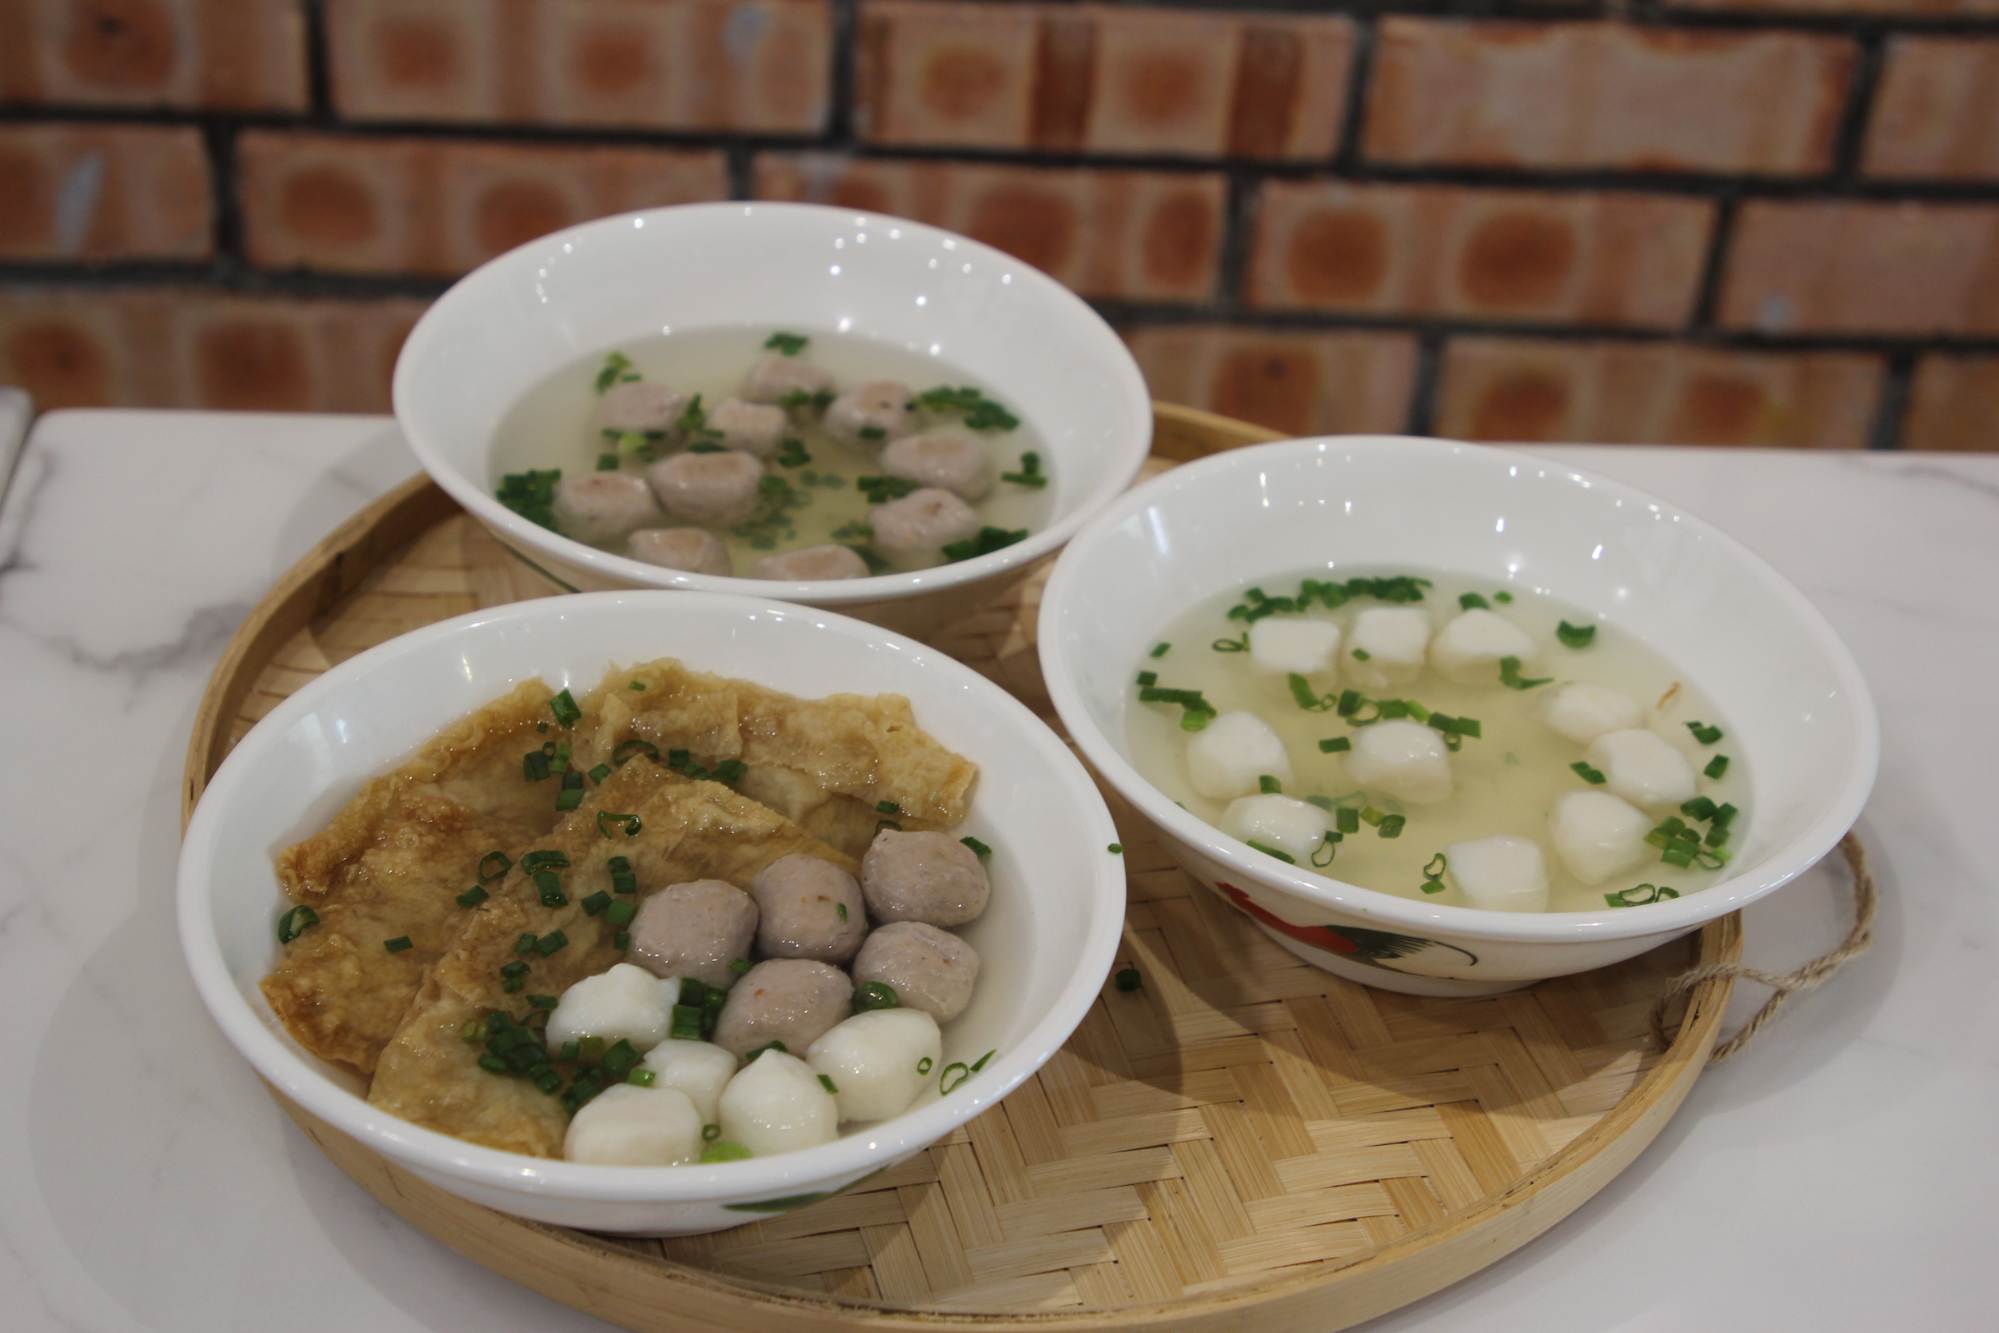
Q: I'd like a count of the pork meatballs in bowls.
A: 15